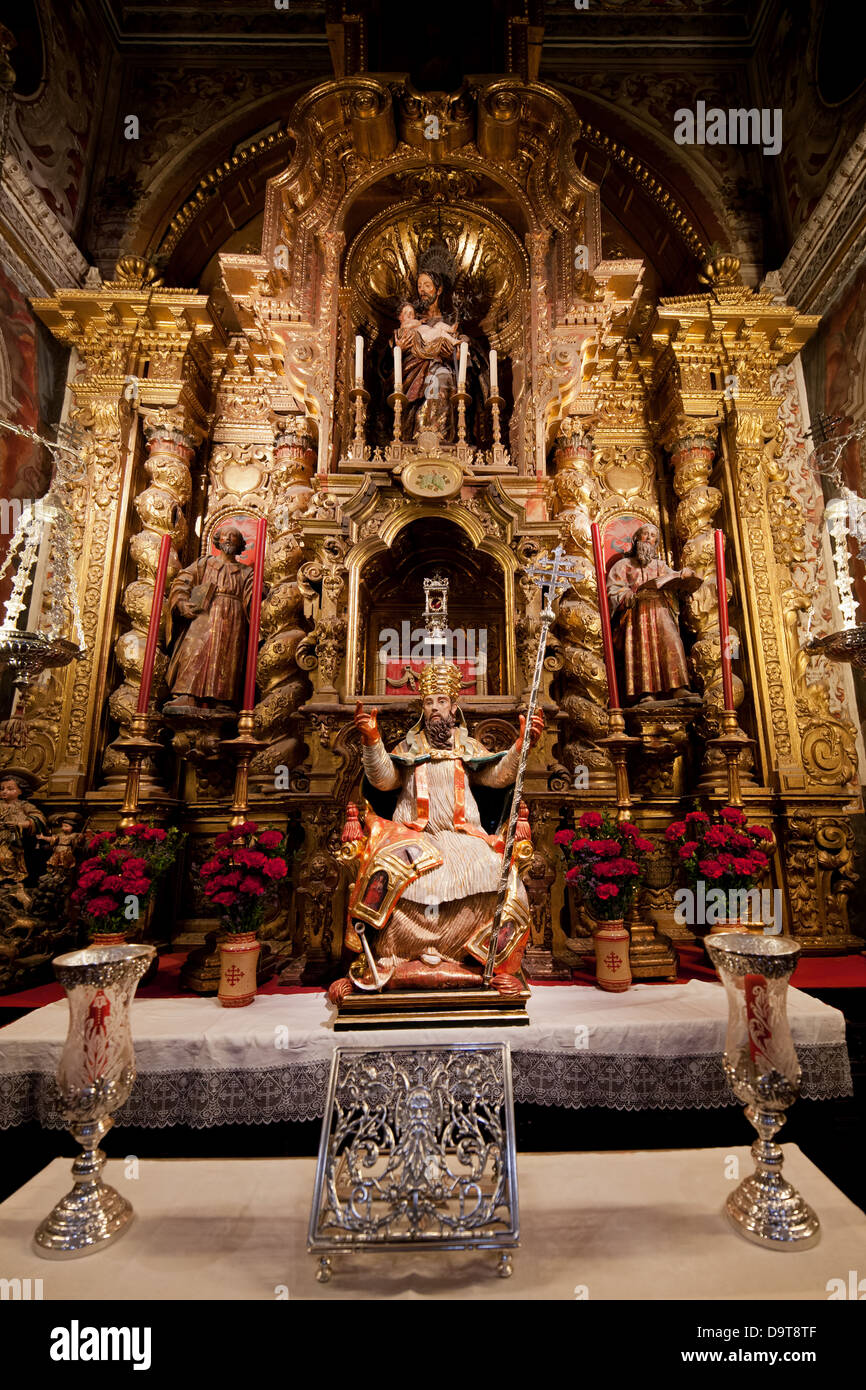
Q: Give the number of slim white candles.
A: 4